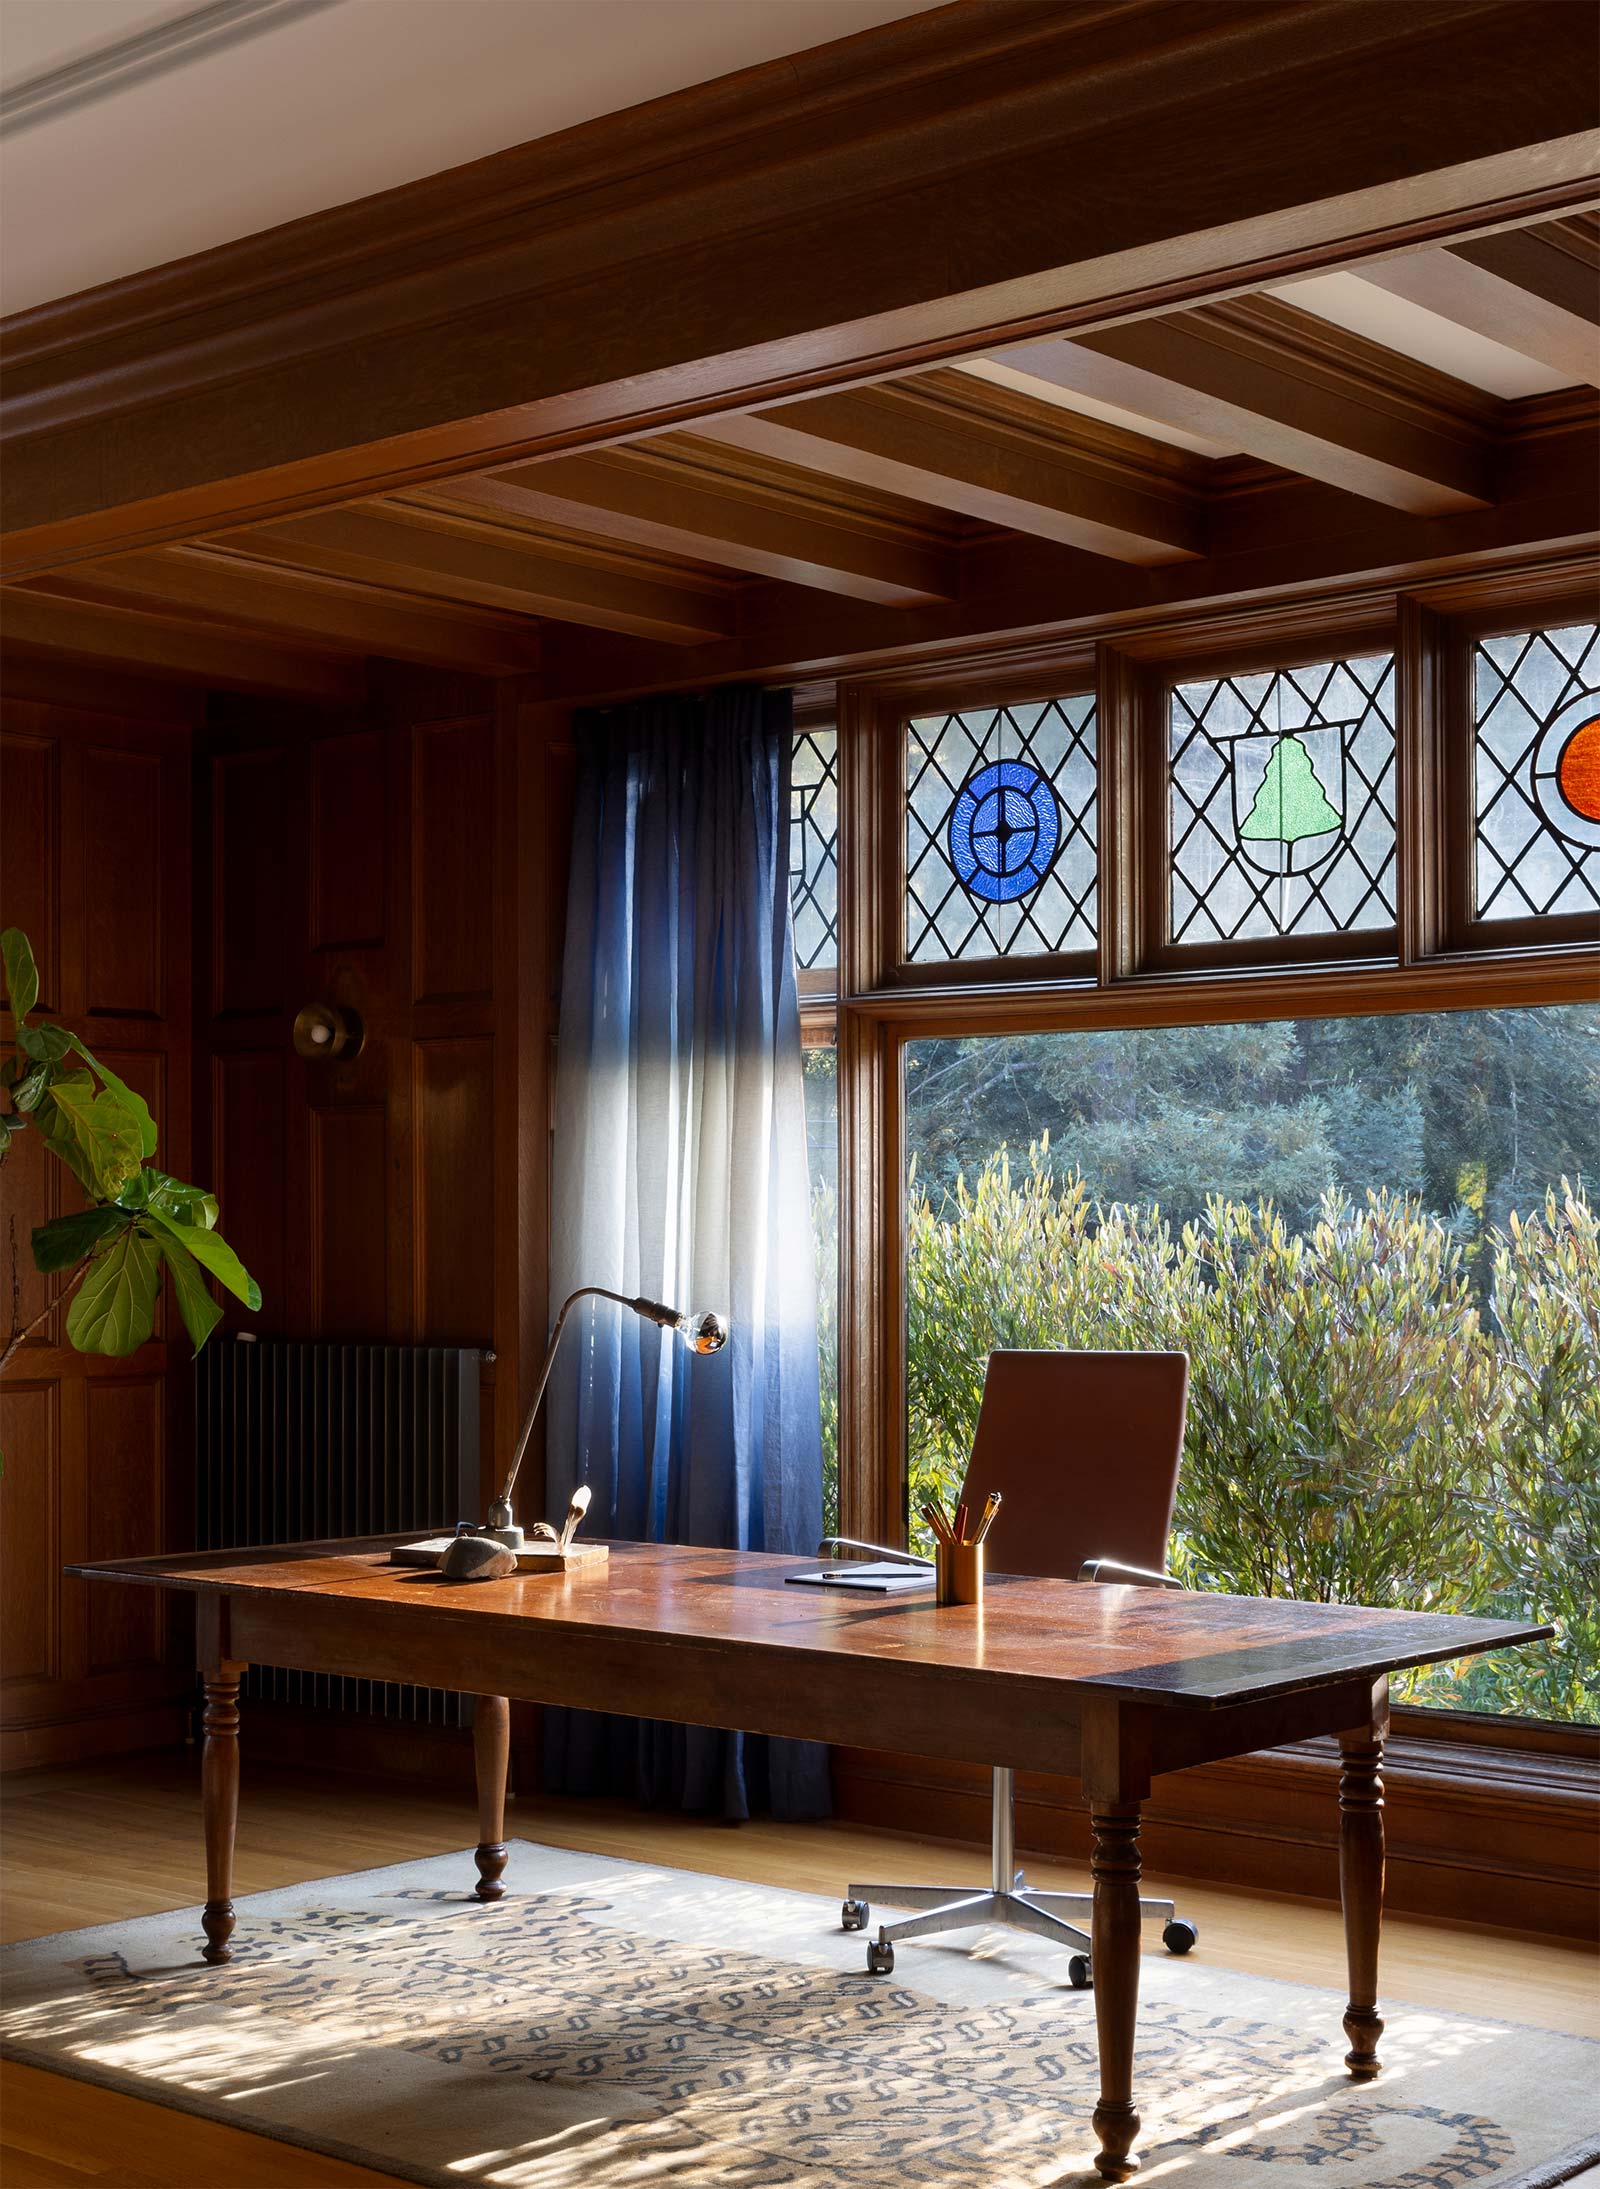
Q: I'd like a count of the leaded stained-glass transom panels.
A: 4